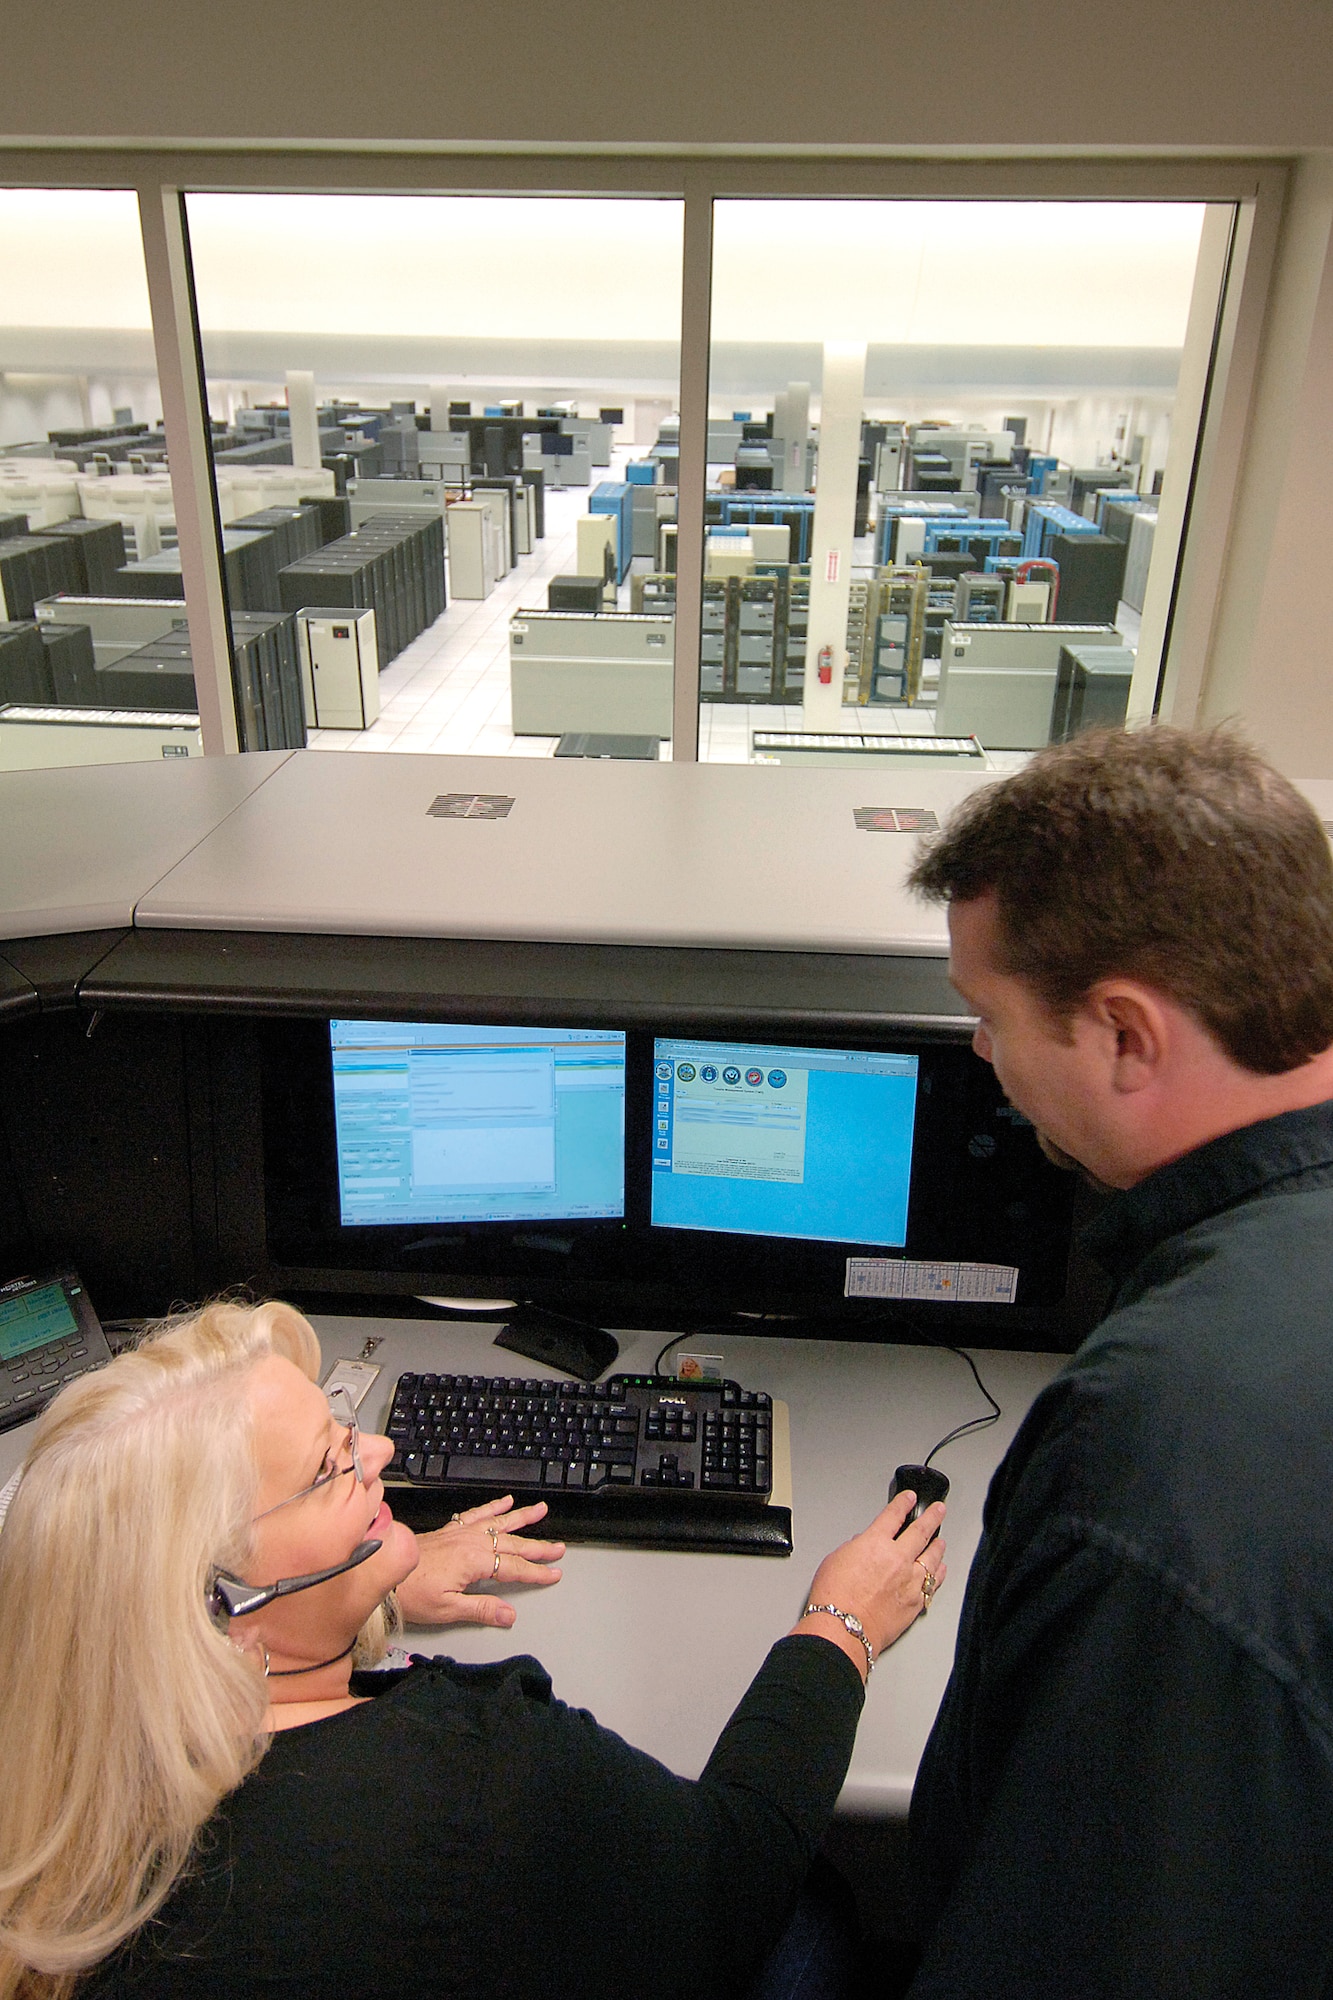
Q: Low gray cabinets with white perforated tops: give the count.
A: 5